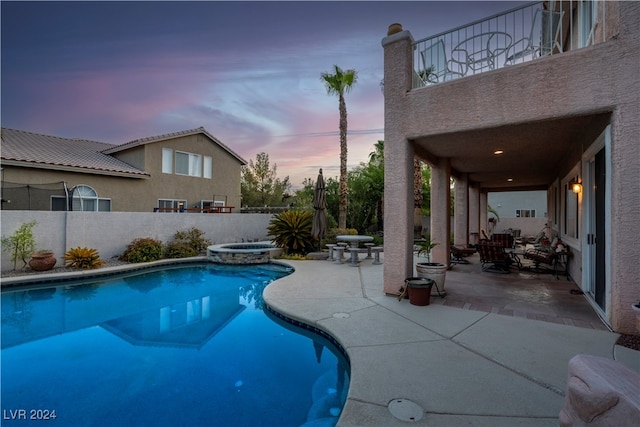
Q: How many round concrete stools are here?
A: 6